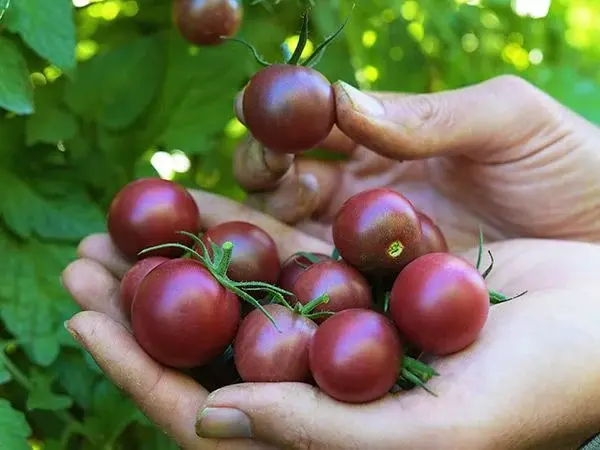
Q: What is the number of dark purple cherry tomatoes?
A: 13